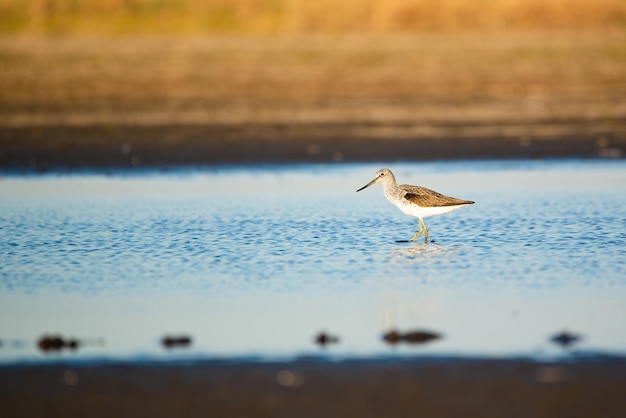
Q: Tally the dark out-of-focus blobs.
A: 5